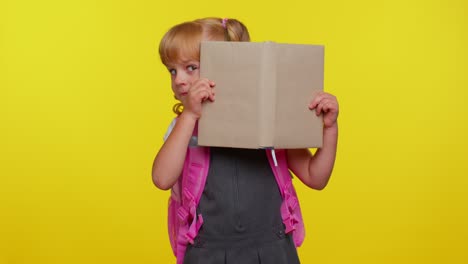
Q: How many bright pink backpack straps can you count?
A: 2